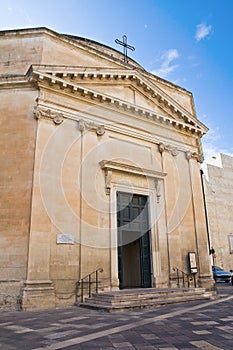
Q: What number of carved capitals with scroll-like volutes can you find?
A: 4